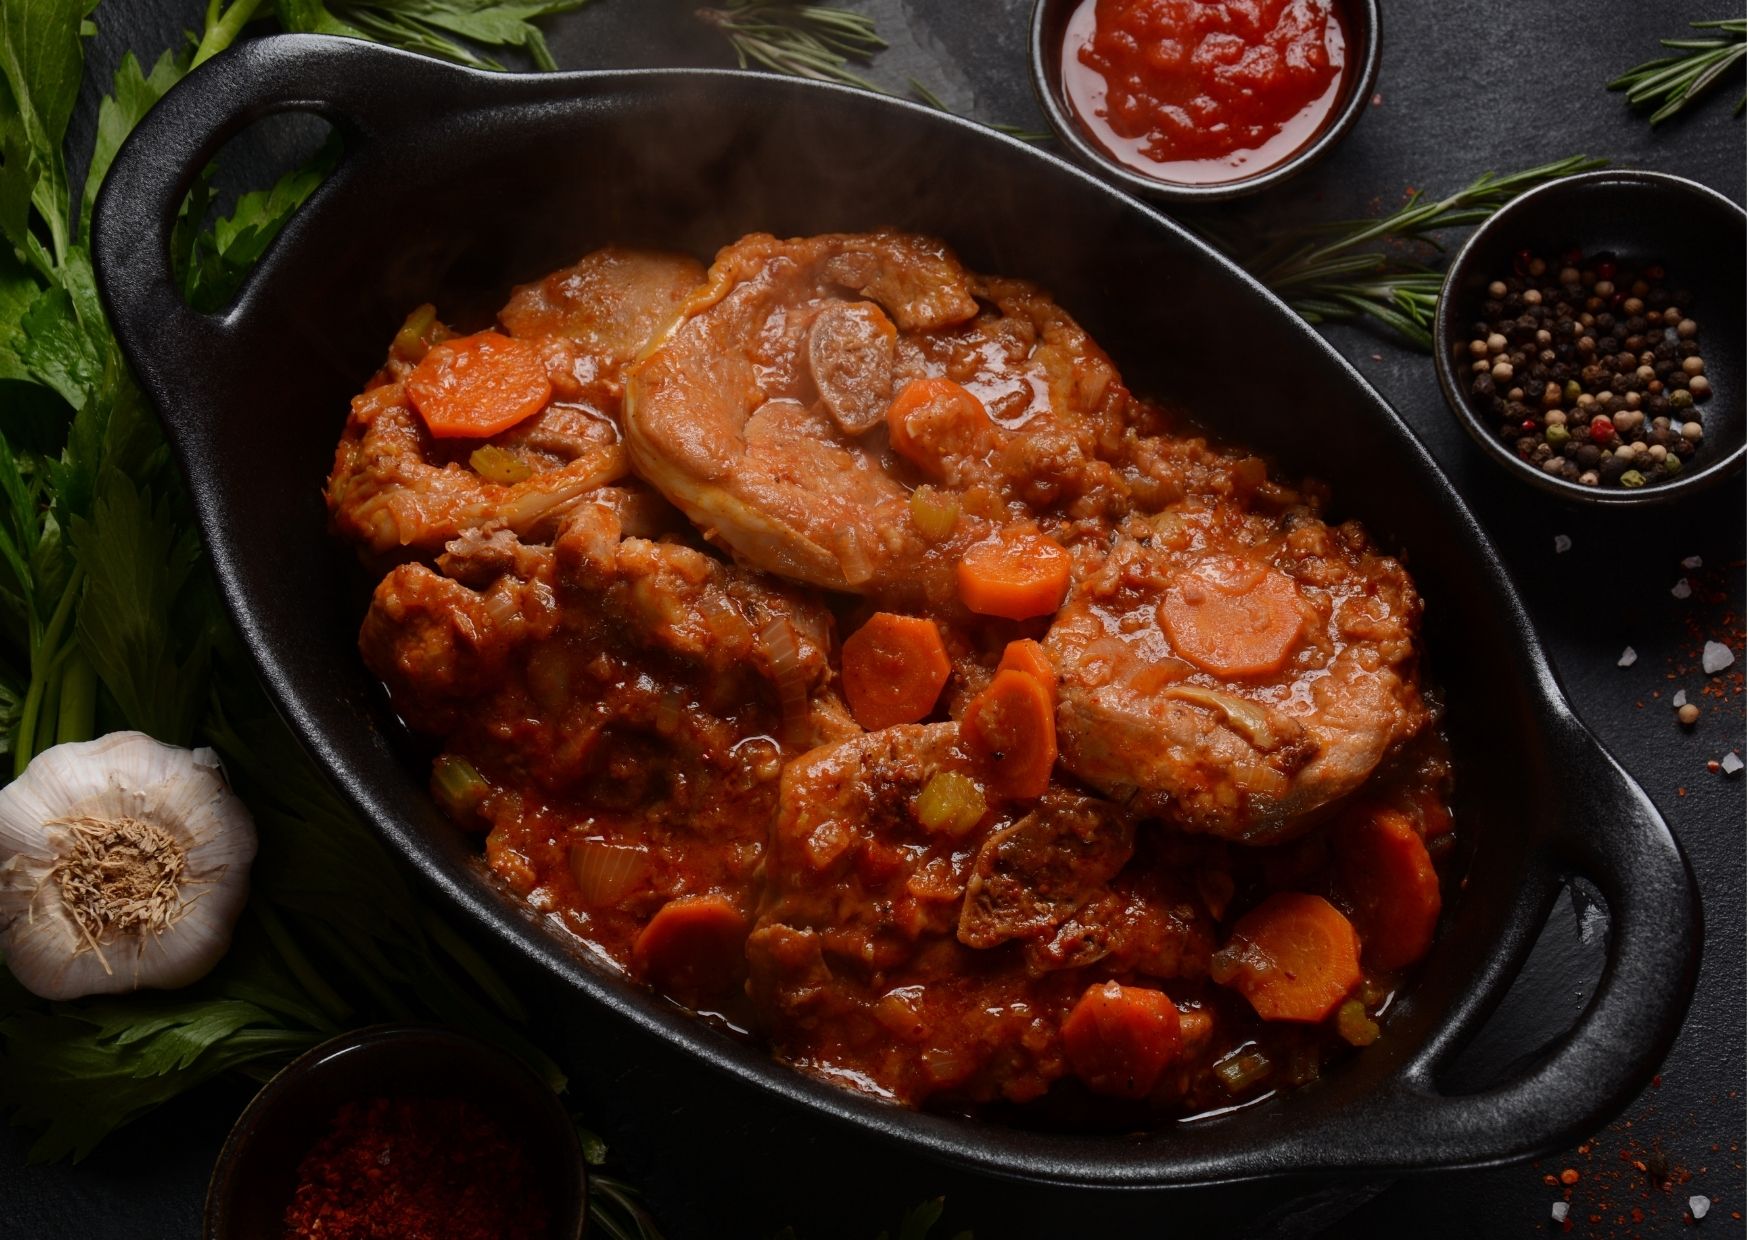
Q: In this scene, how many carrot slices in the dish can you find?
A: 11